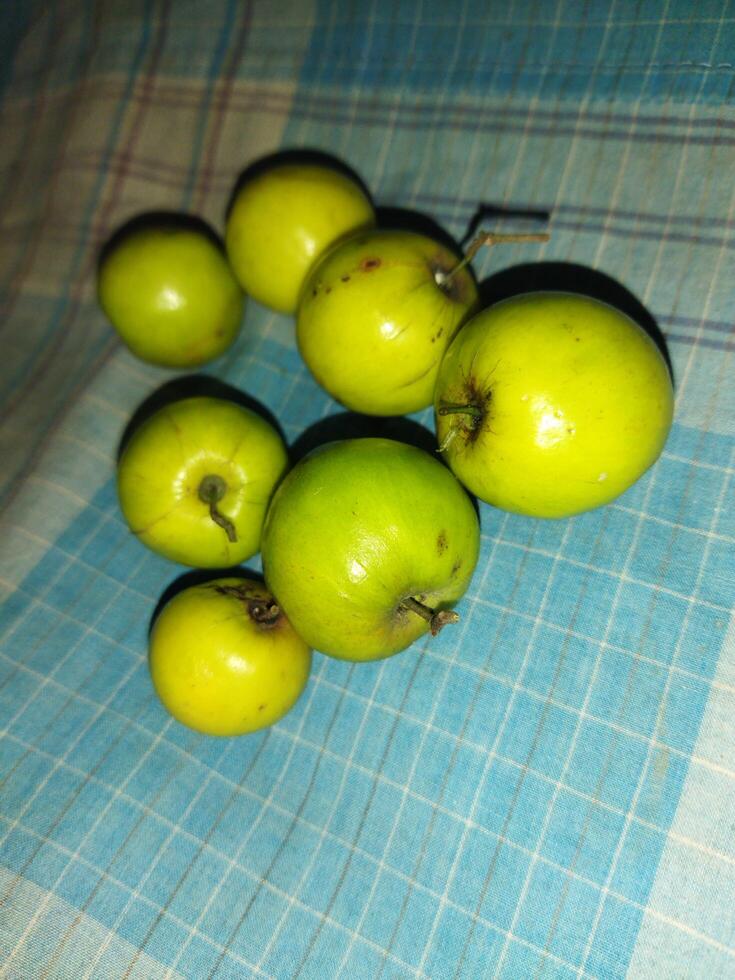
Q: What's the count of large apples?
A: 2